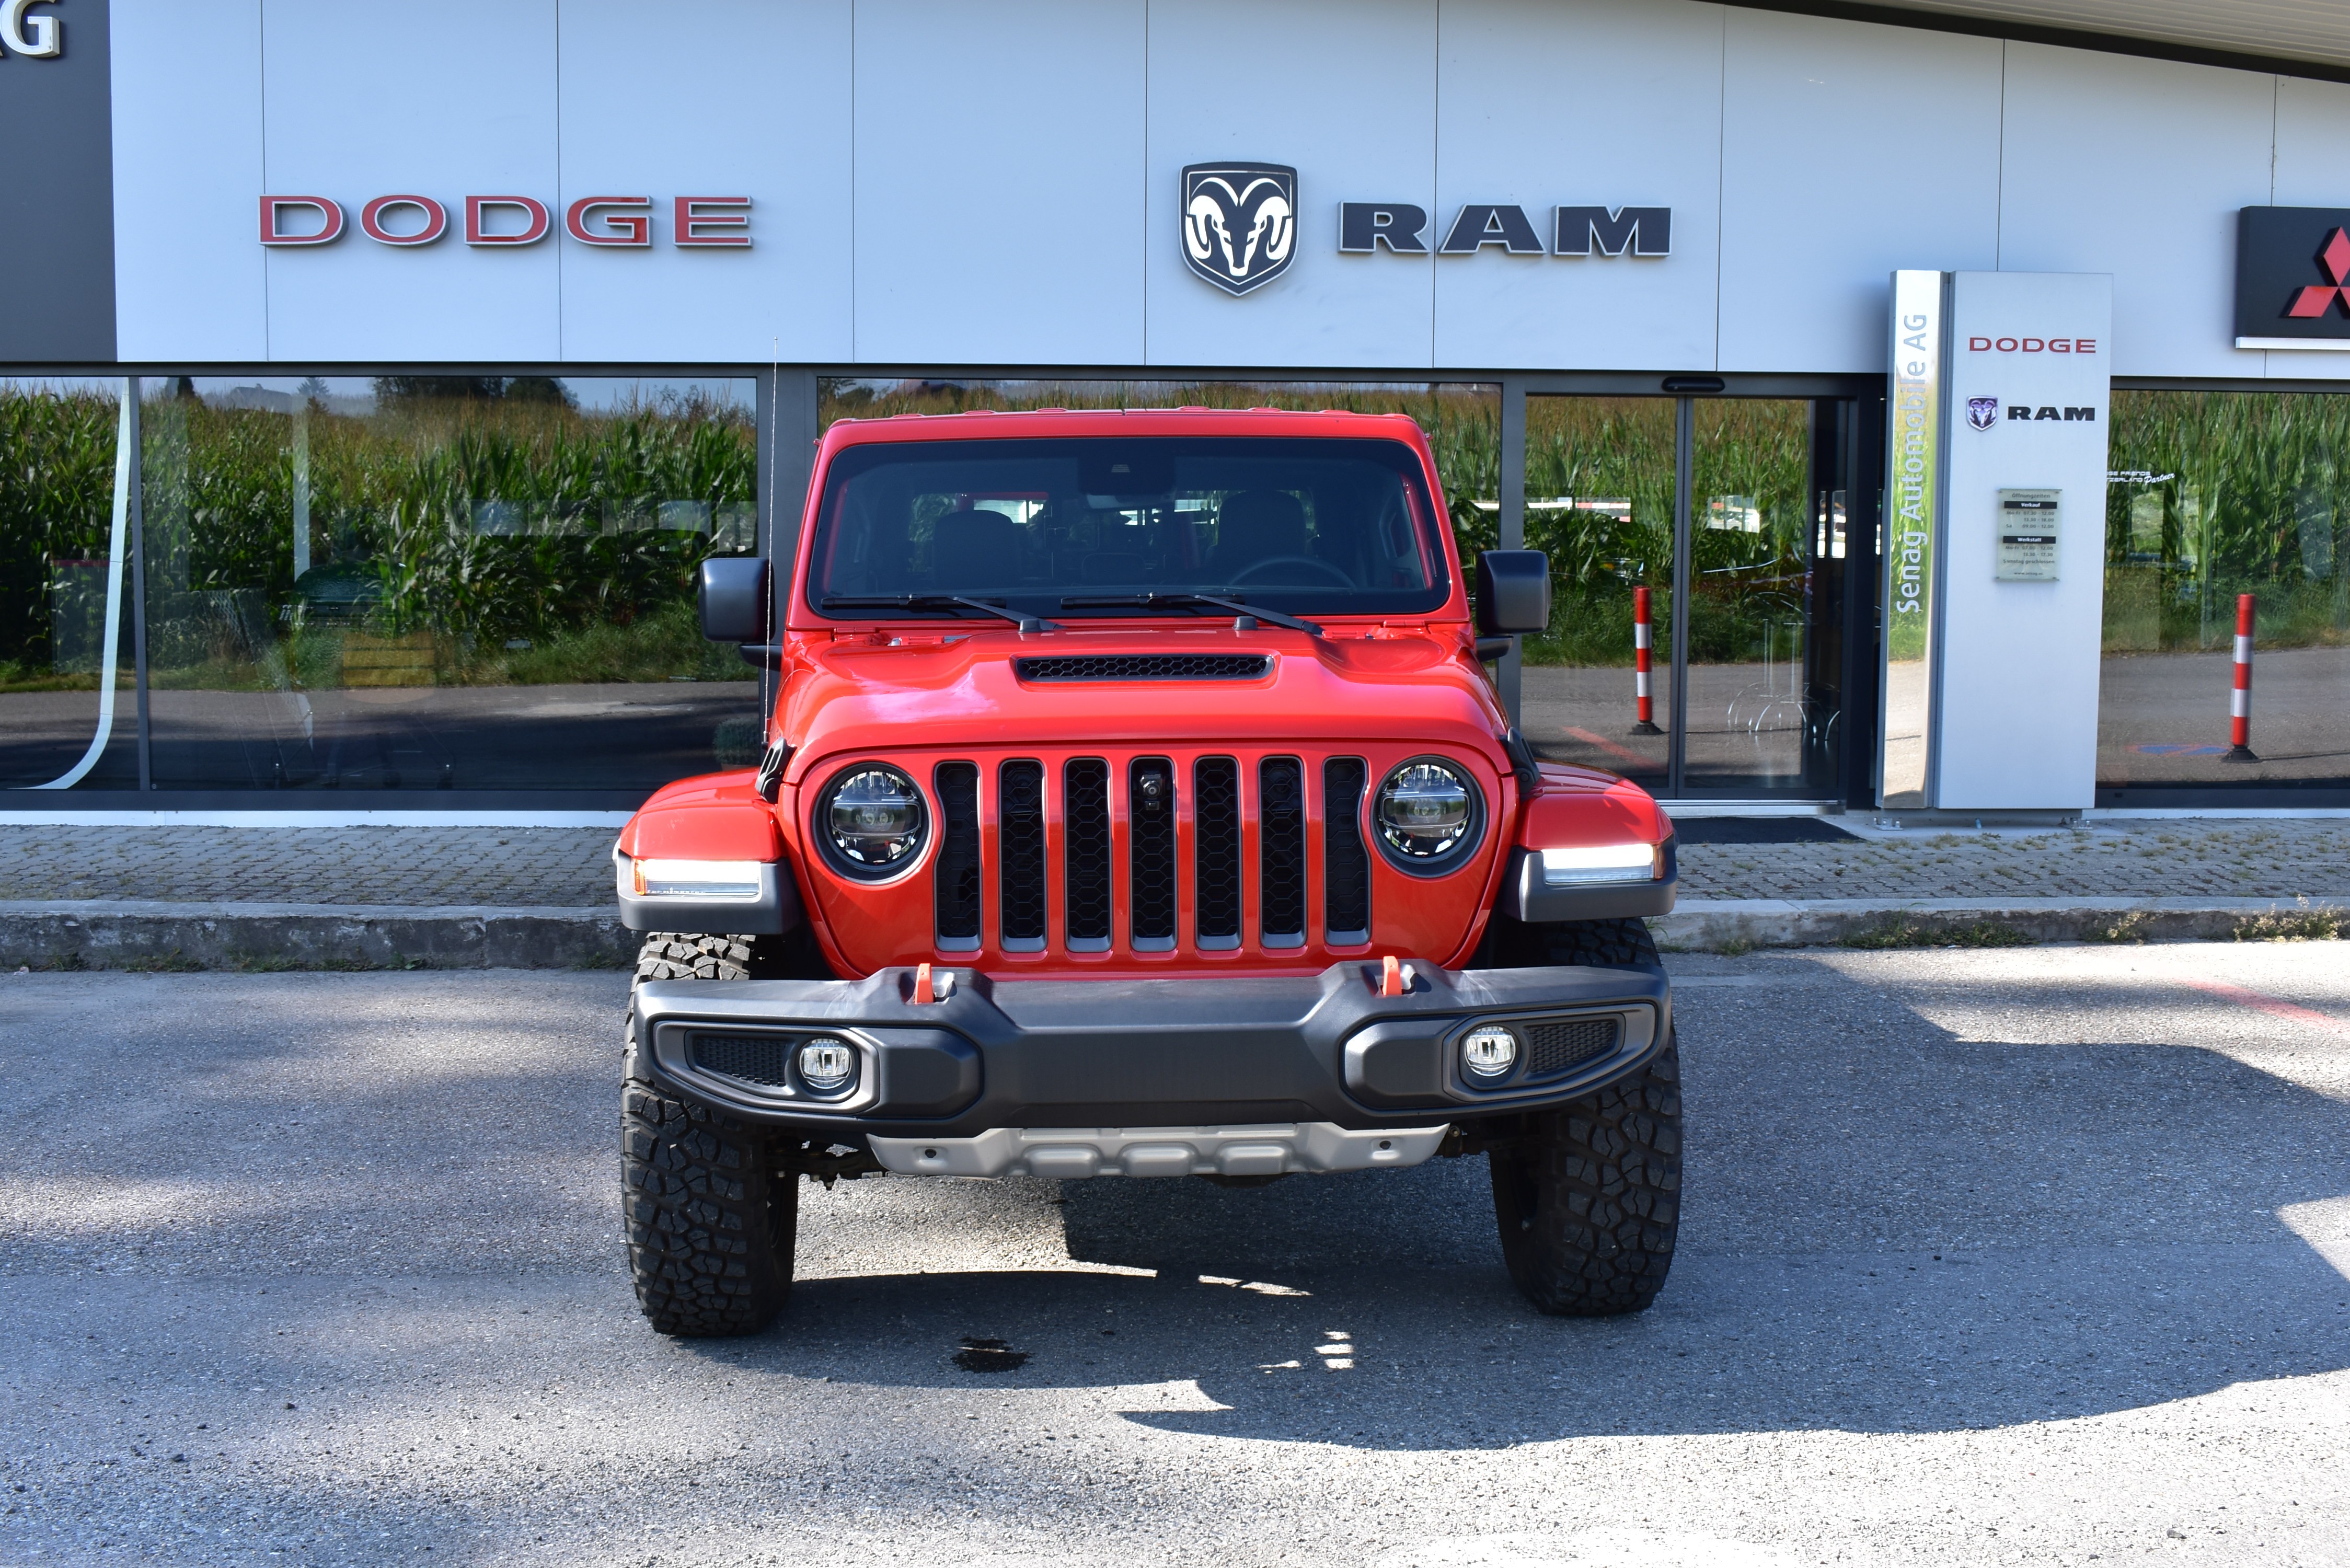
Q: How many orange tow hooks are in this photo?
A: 2